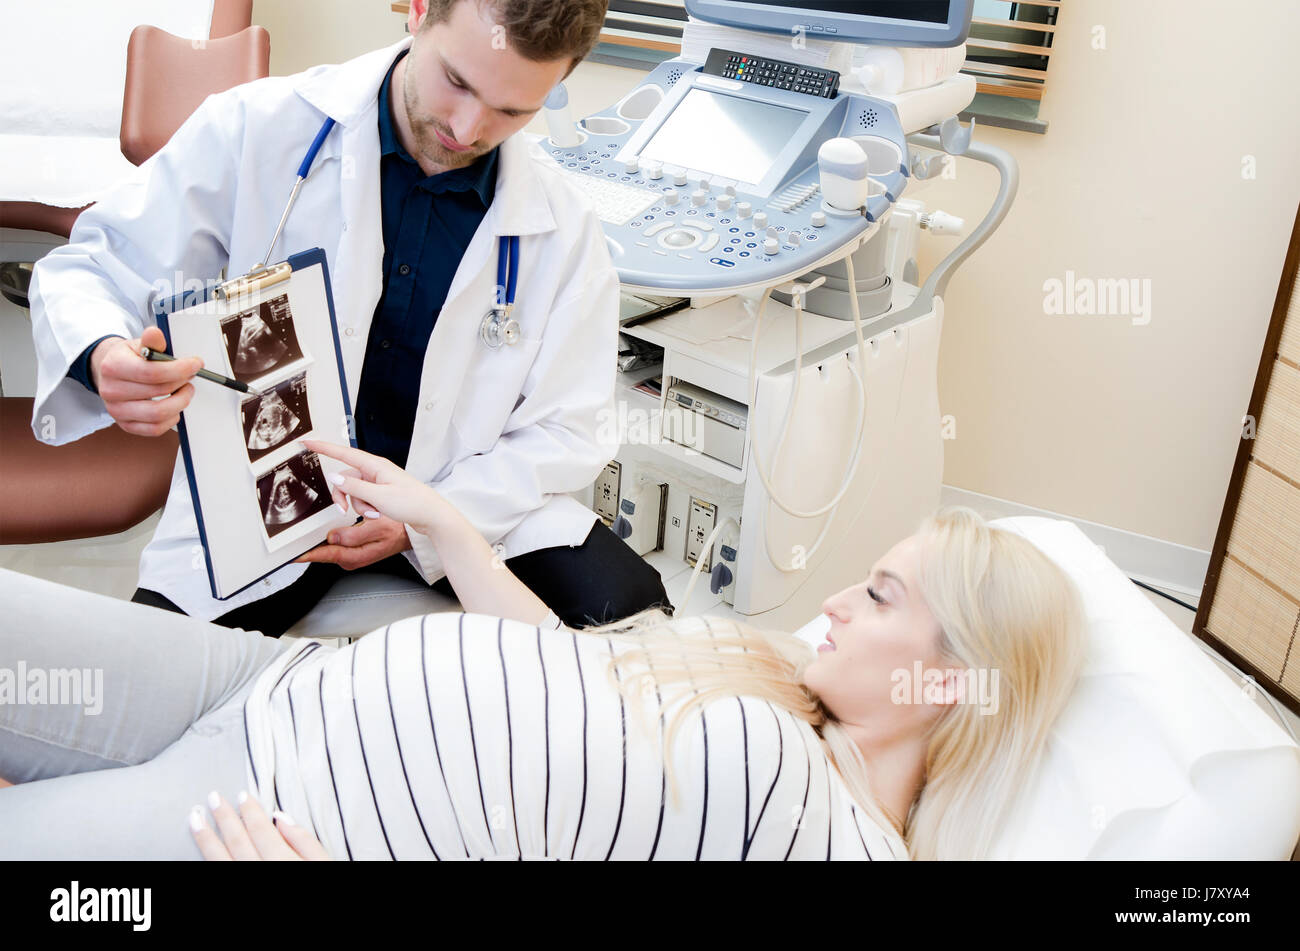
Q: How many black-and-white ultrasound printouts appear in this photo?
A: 3